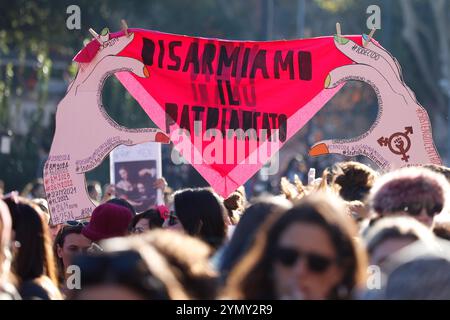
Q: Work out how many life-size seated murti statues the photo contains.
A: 0